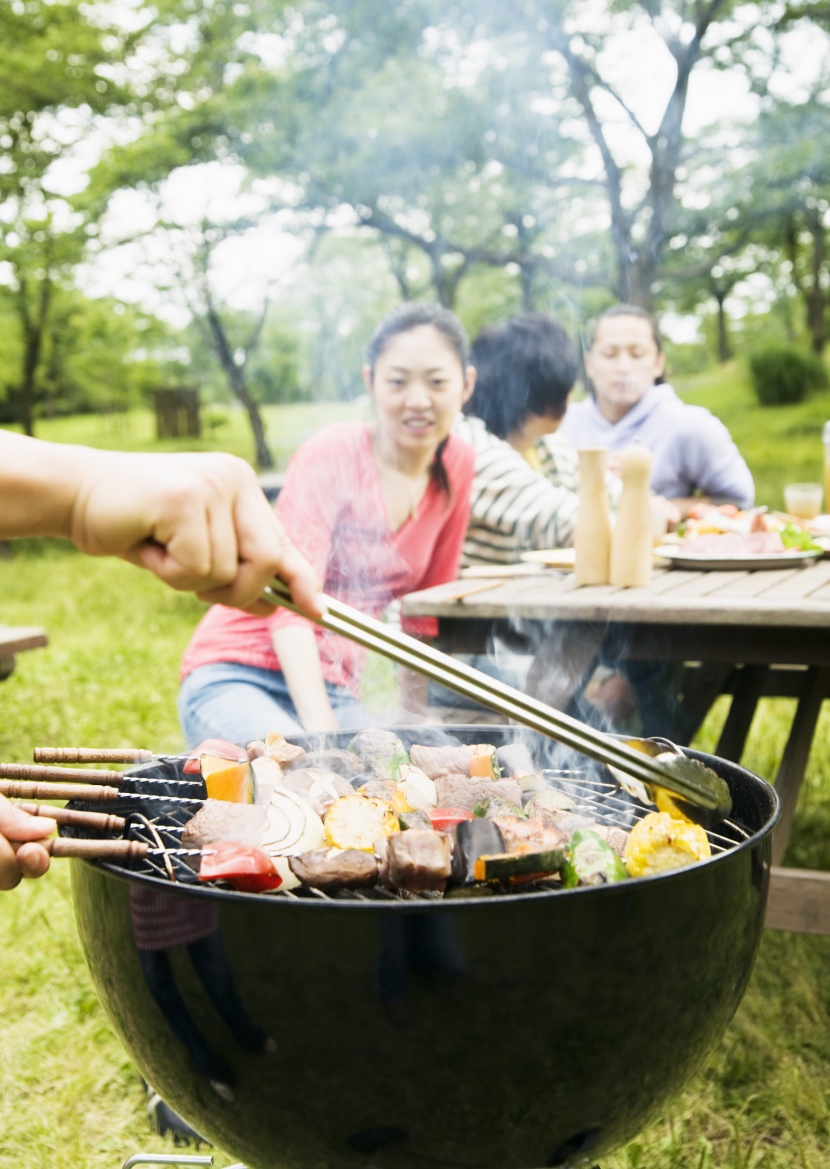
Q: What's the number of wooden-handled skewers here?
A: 5